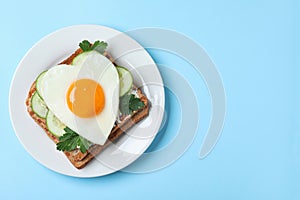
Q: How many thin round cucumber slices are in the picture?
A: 5